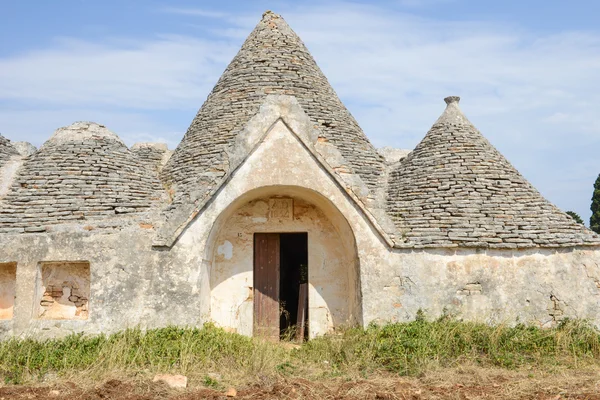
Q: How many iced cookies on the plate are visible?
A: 0